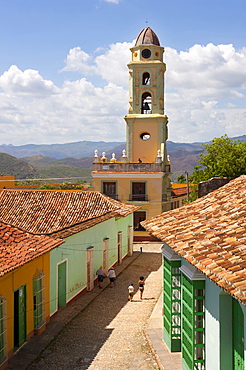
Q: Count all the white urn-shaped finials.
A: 6